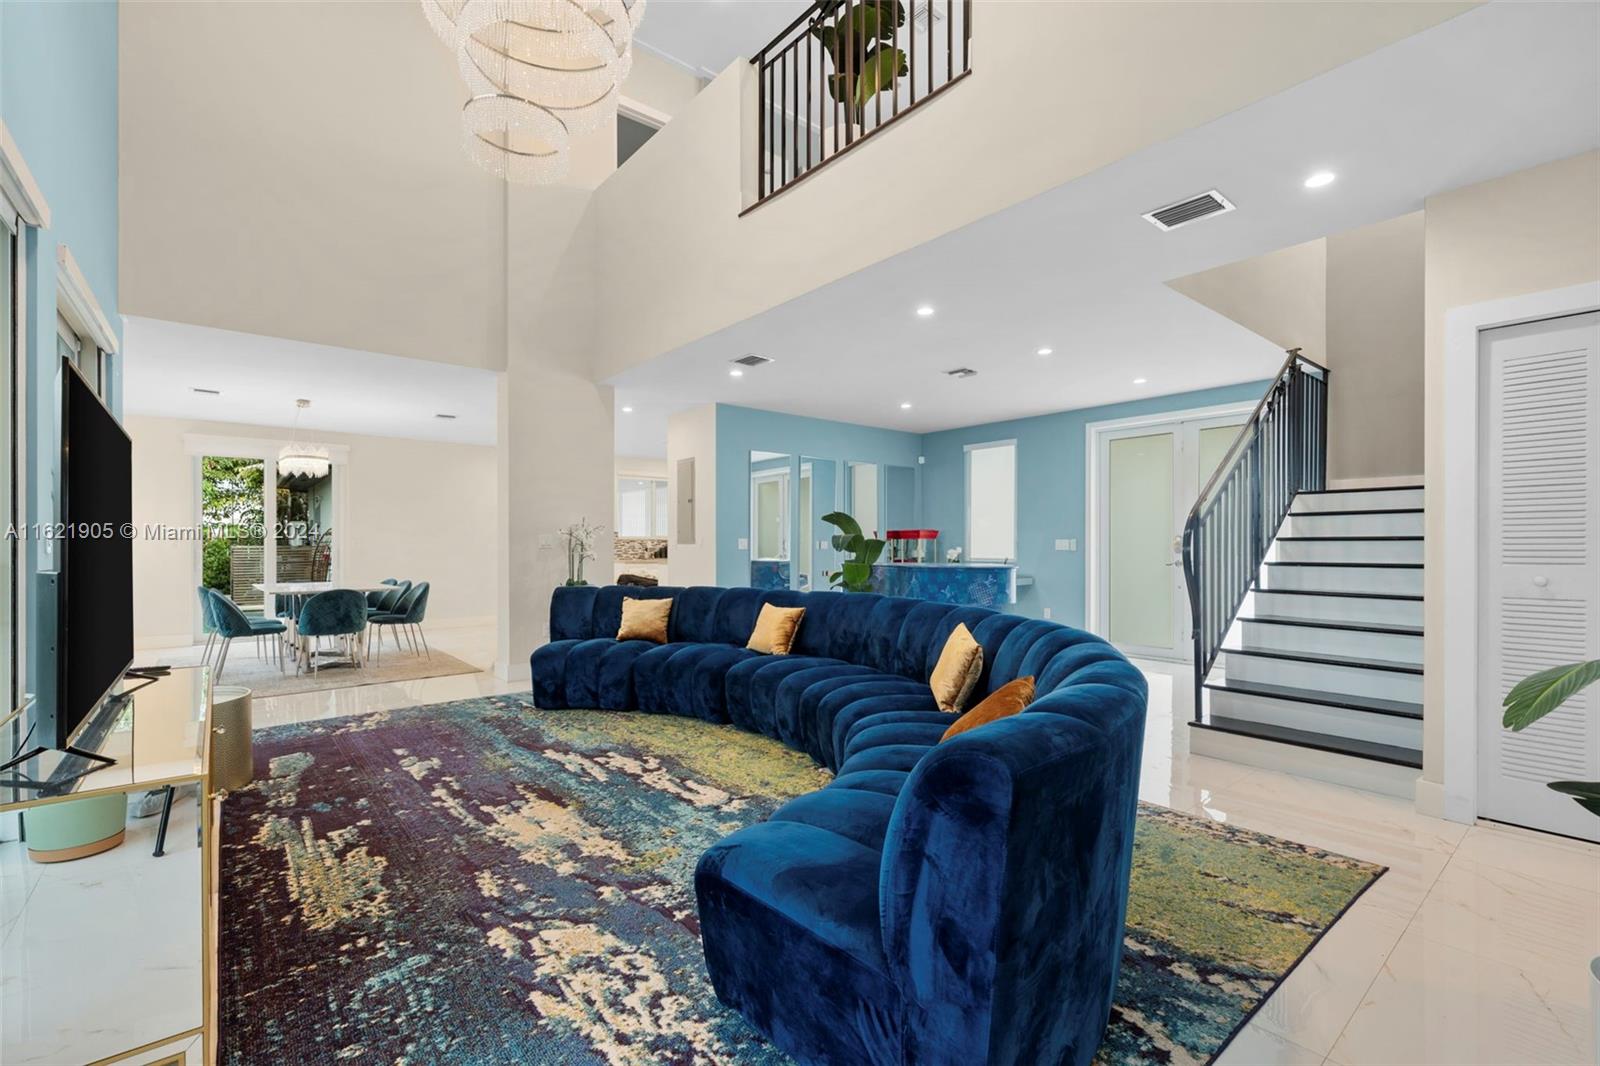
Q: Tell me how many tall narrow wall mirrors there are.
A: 4